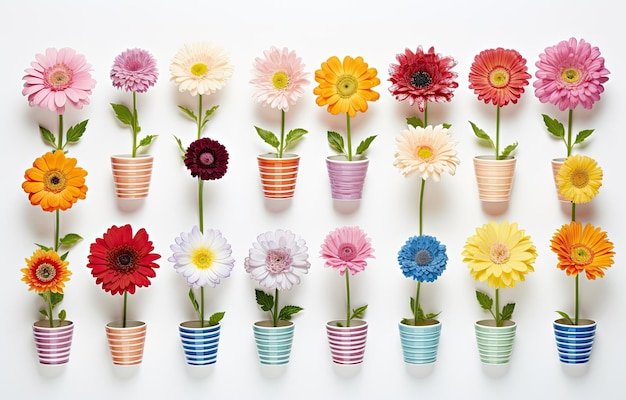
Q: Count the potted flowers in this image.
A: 13